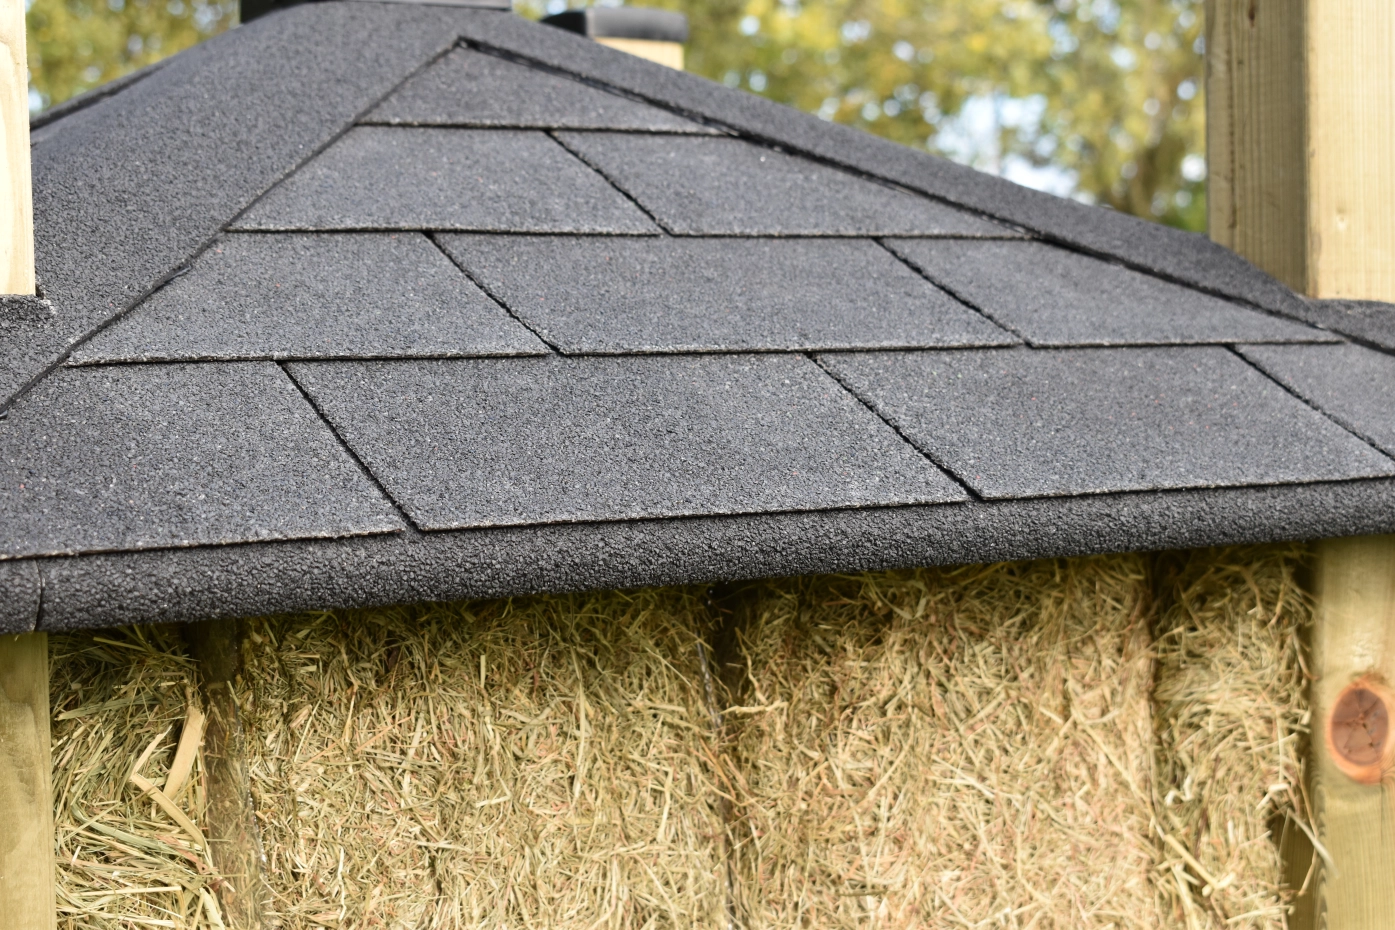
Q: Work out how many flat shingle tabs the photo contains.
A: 10